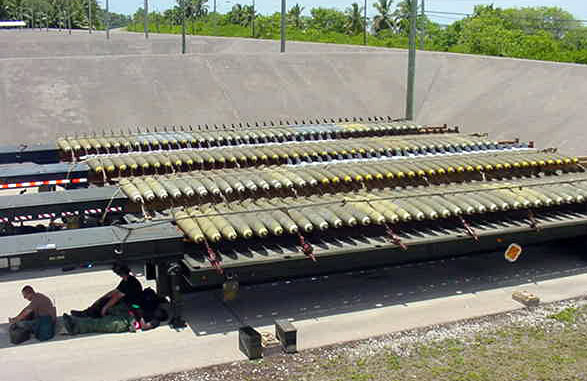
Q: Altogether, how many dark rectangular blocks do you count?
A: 2